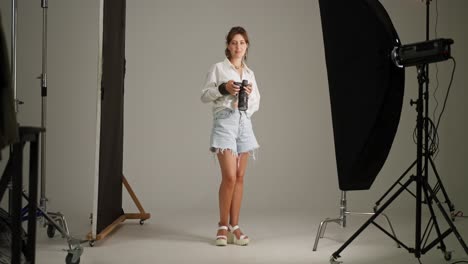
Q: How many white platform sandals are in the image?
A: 2